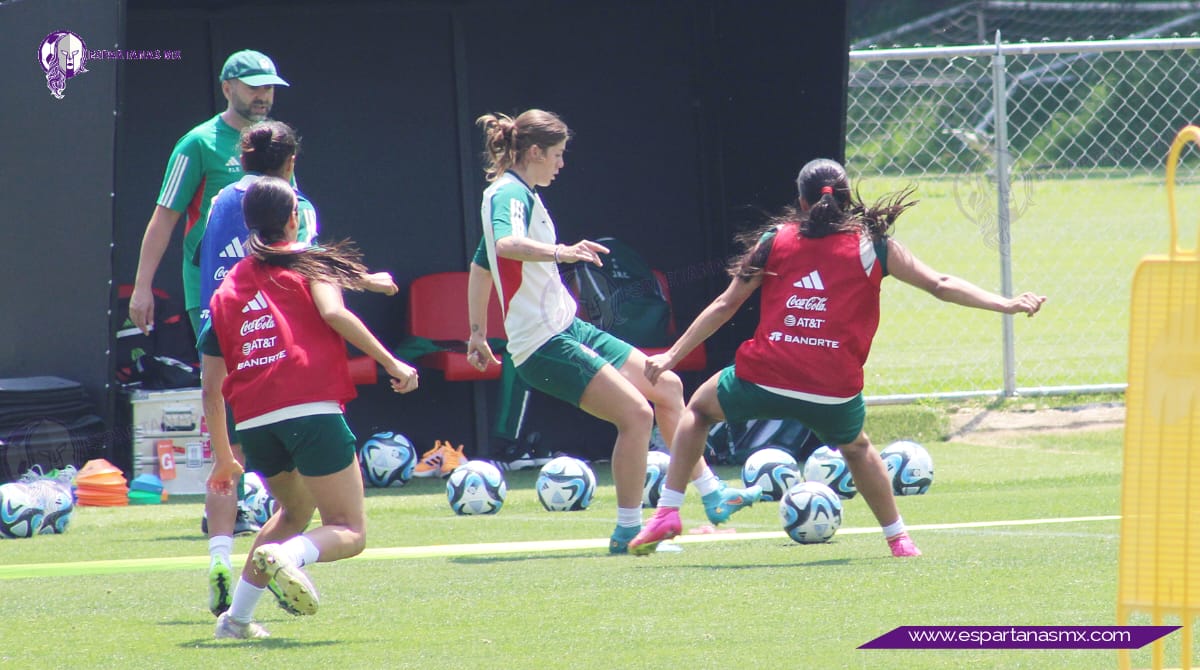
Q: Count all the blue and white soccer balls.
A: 11